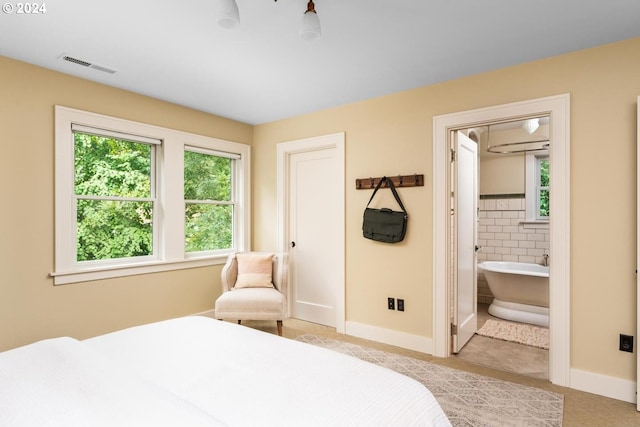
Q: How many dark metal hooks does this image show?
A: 5